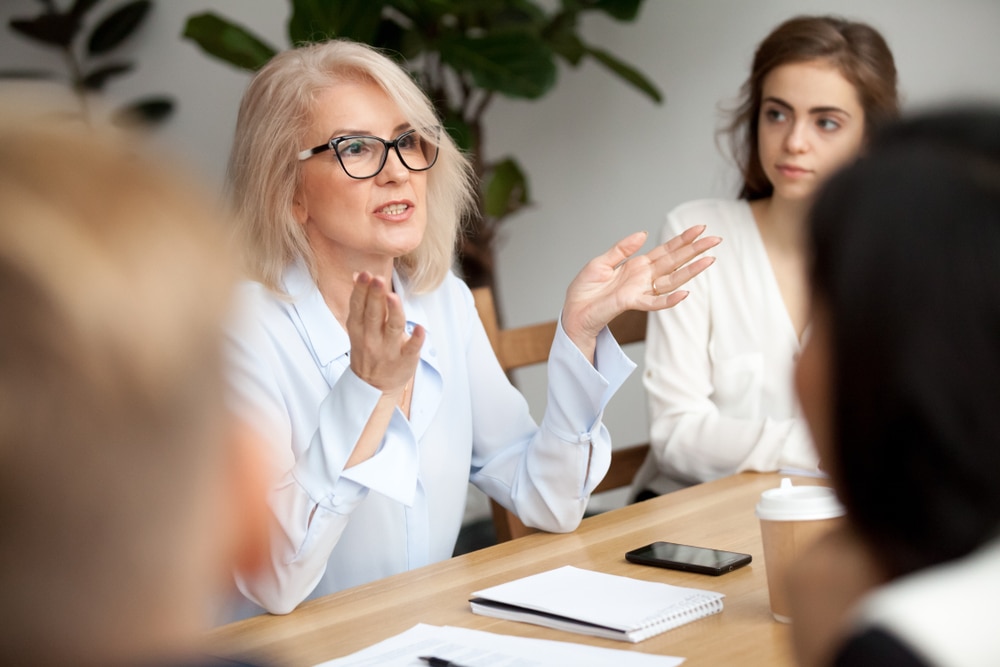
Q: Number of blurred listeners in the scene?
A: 2